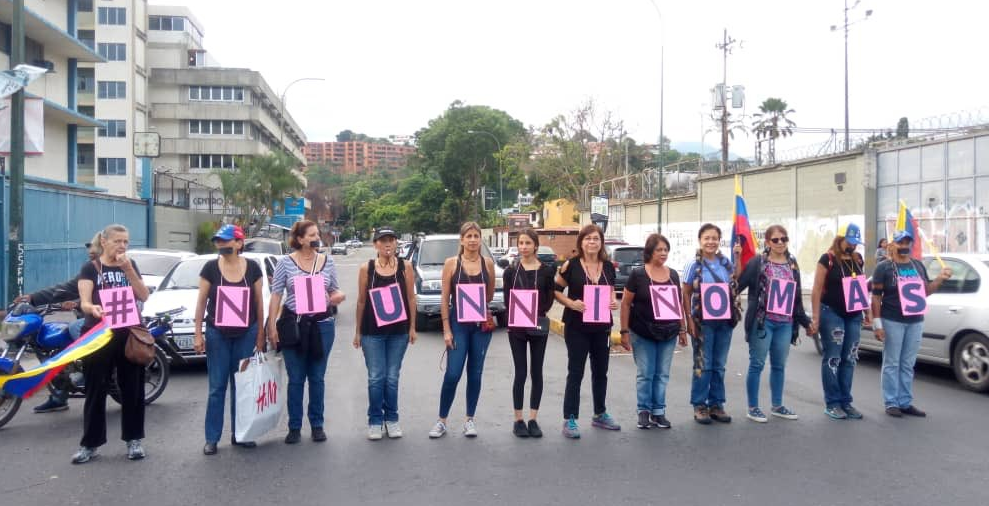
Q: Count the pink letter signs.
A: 12